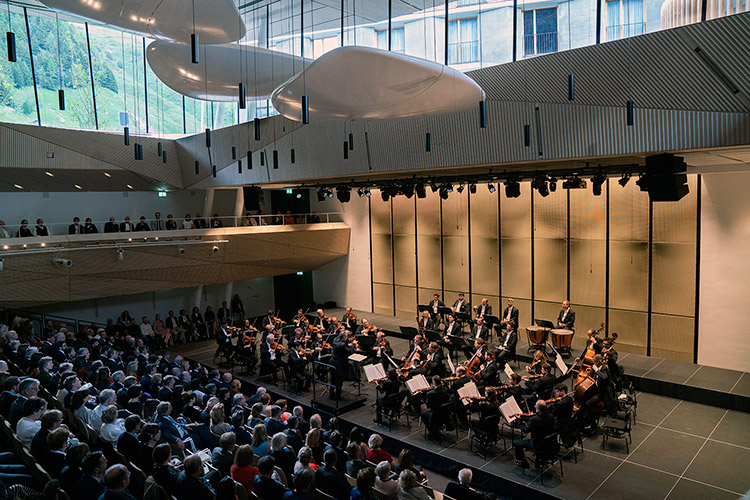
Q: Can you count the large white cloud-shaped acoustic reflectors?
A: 3